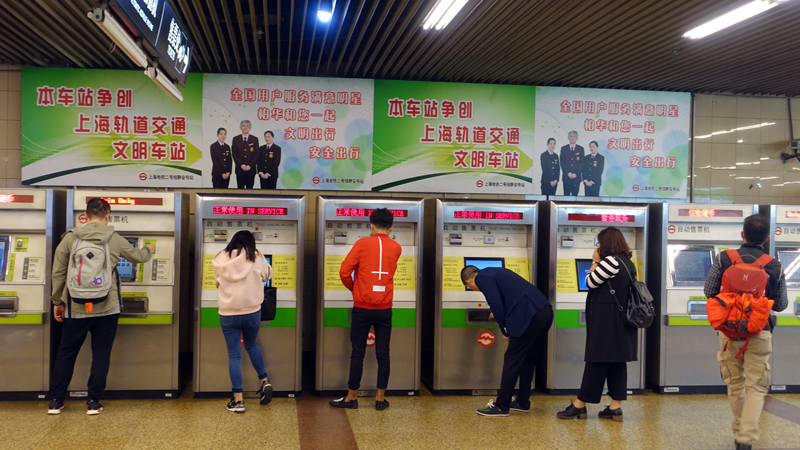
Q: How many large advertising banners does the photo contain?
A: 4